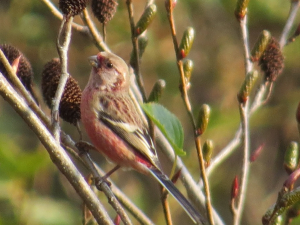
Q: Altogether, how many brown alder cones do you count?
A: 6